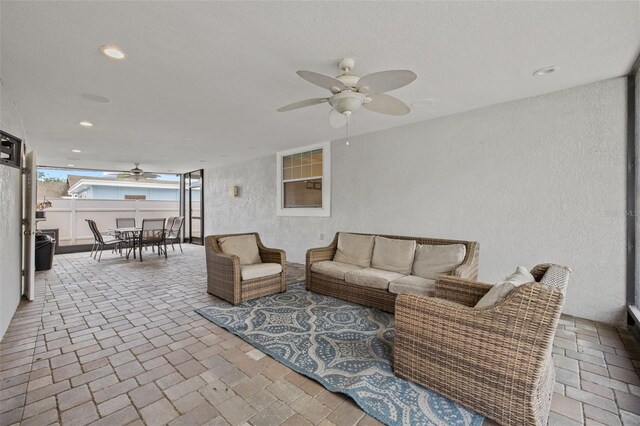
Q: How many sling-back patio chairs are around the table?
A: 6